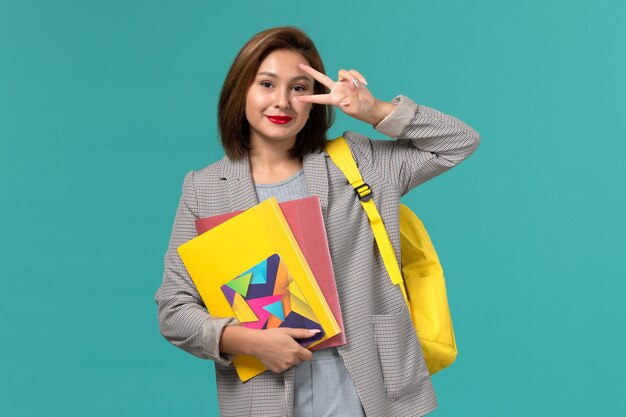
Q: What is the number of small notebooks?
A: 1